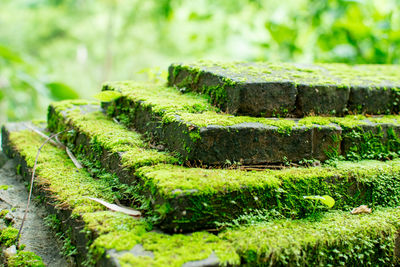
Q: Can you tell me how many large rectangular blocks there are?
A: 4